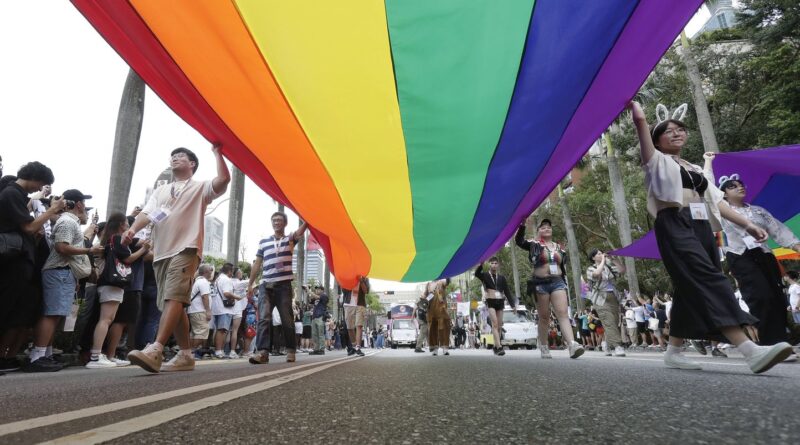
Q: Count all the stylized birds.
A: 0